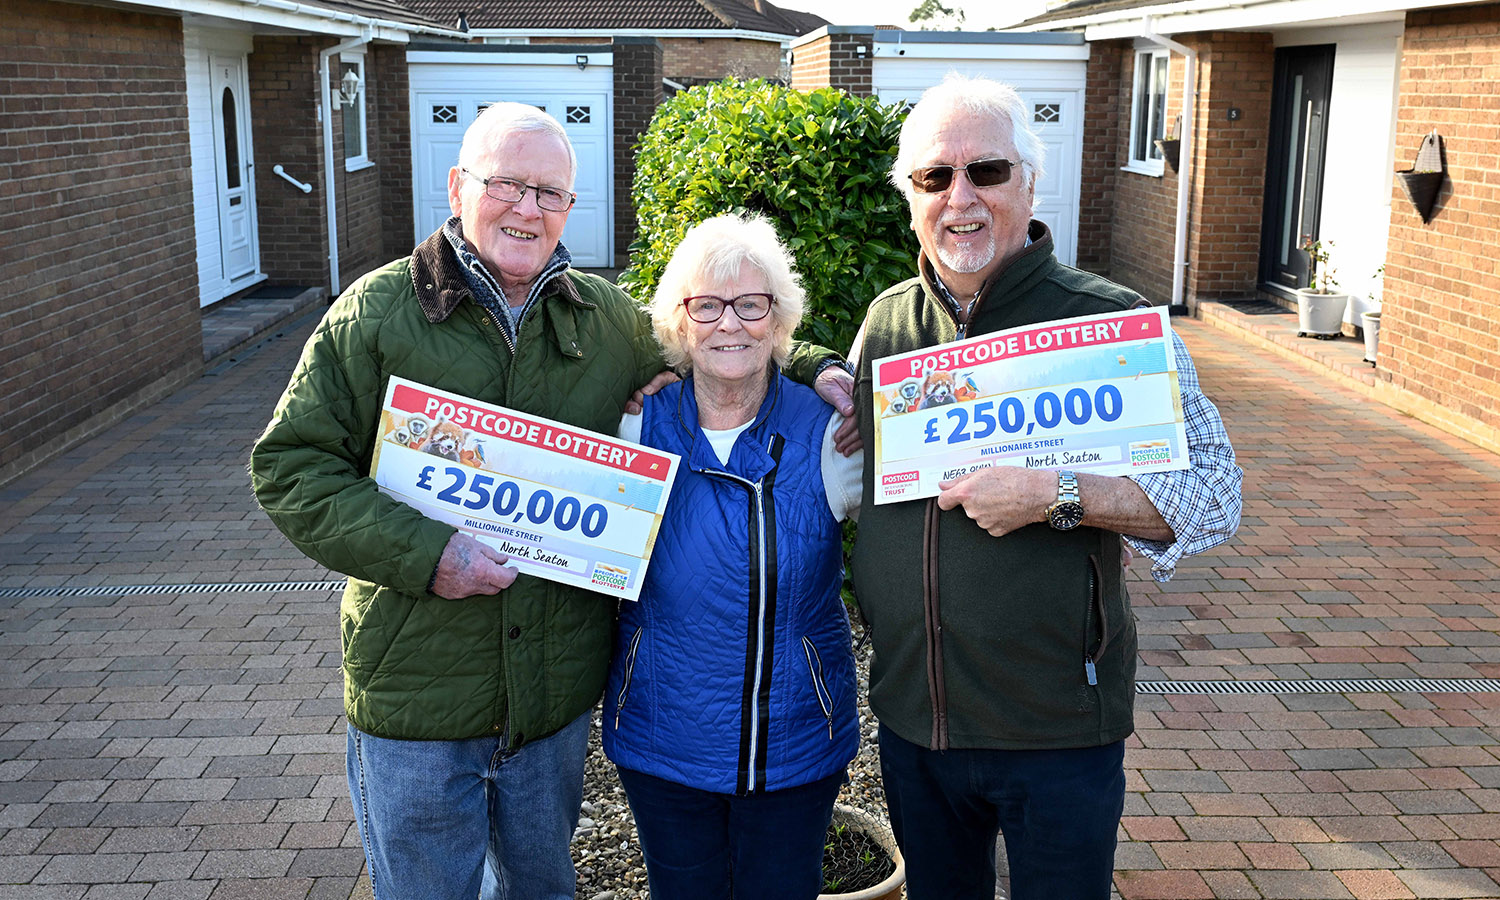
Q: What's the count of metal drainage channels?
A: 2